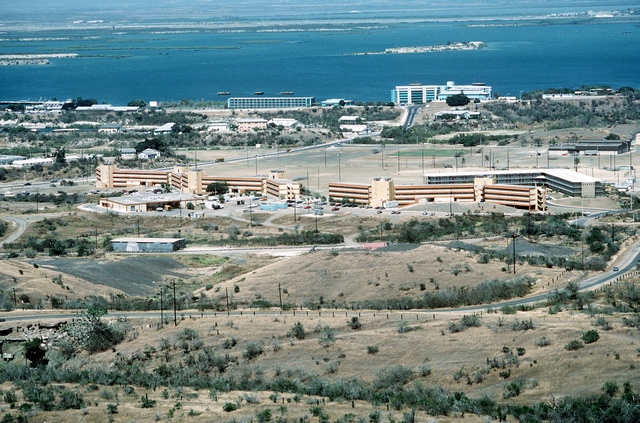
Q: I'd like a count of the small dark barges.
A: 3